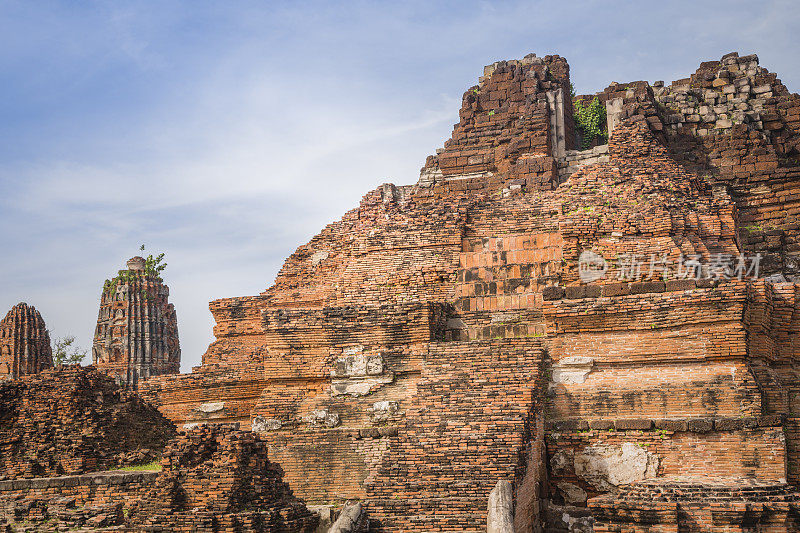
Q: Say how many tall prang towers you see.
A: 2